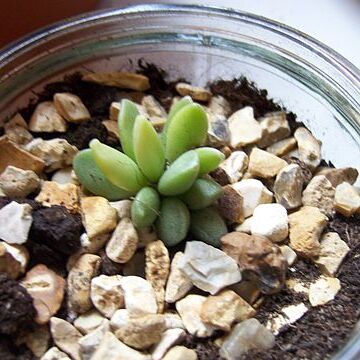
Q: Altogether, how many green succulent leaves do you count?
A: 12